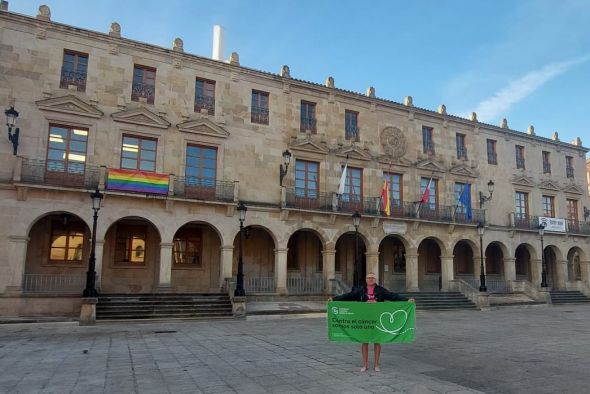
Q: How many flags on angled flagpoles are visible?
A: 4